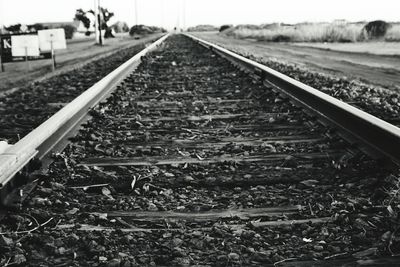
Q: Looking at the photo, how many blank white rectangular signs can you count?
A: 2